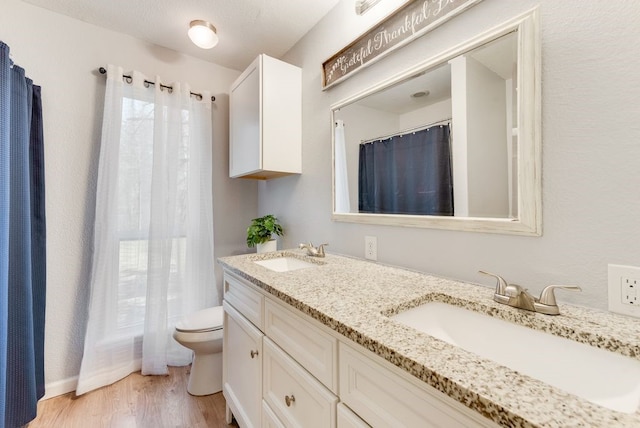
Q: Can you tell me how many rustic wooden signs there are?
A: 1